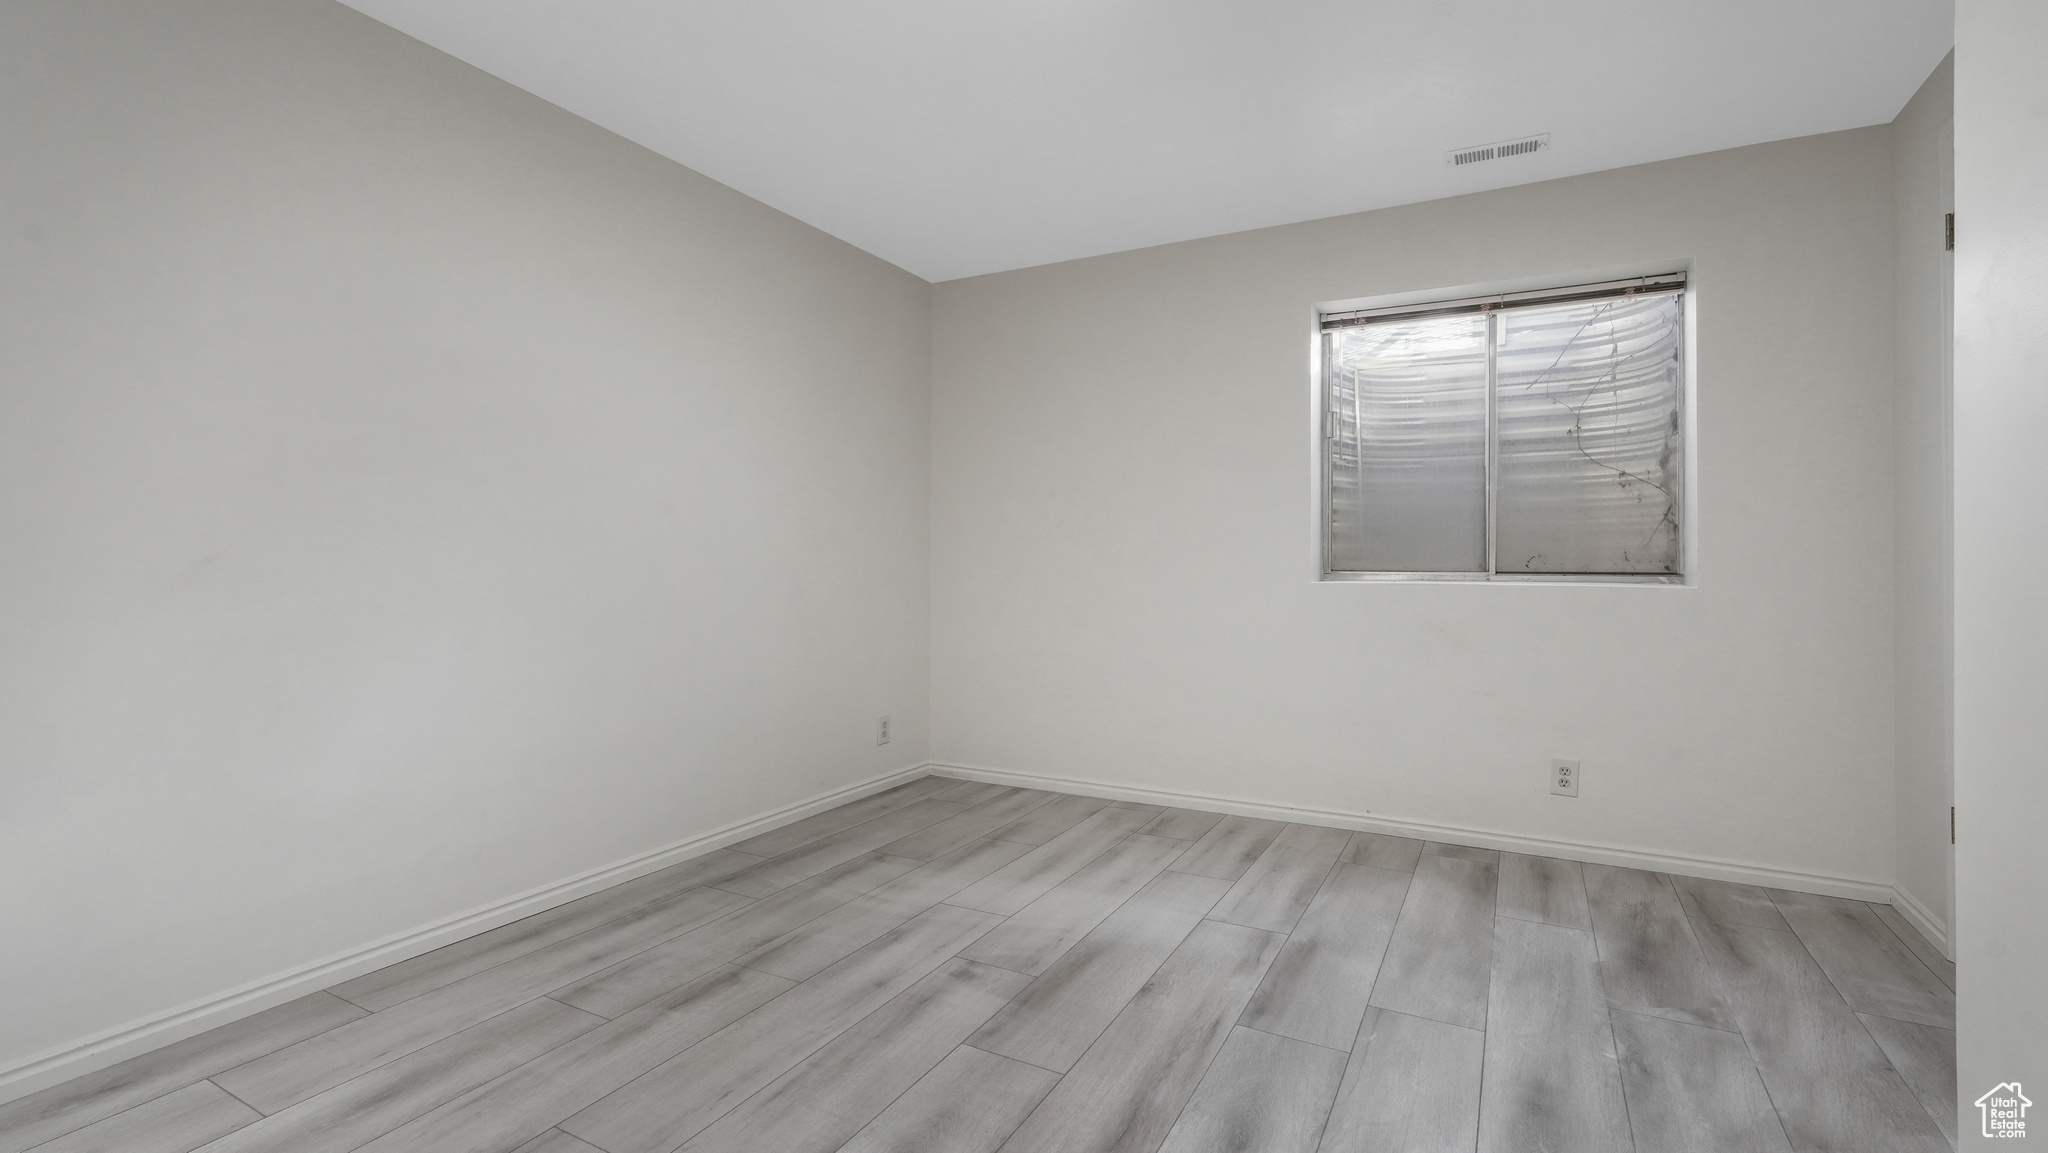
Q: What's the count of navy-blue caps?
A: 0